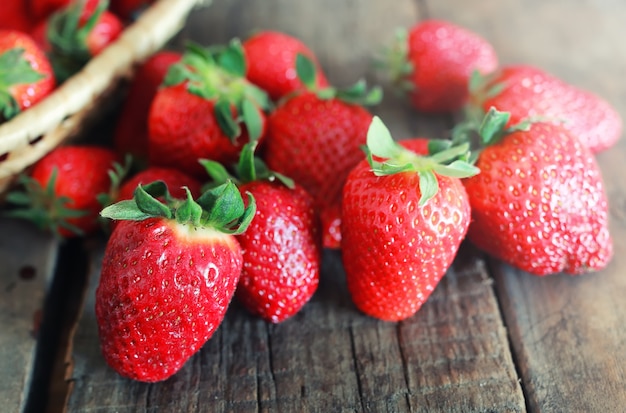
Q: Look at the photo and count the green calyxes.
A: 12